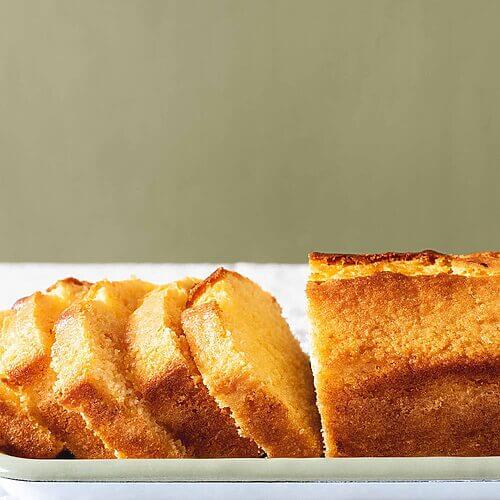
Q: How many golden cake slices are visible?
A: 5